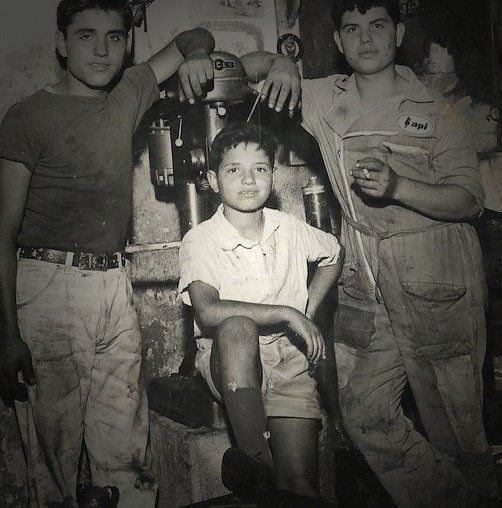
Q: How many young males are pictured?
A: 3